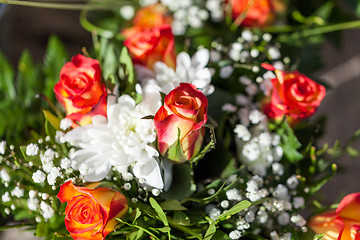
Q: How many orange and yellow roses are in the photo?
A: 7